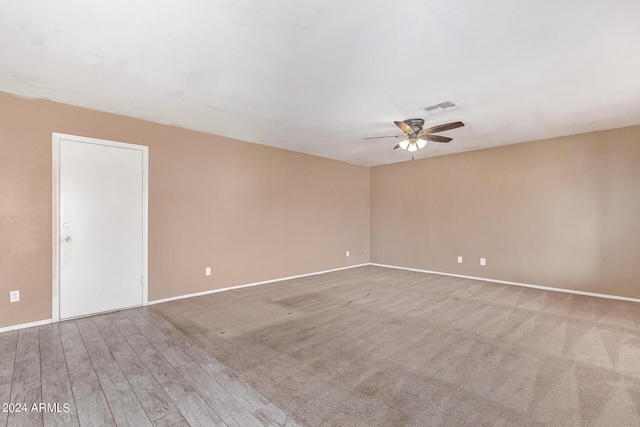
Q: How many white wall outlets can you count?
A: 5